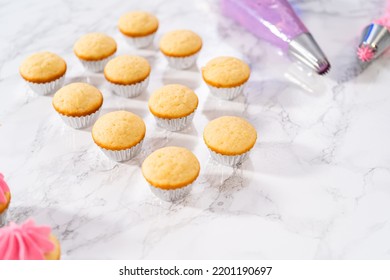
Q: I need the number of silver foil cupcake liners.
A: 11